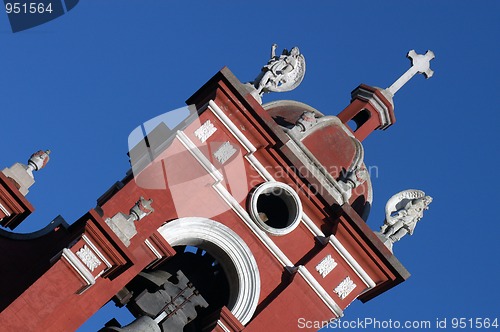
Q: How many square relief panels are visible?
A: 5